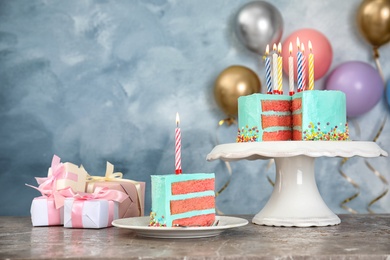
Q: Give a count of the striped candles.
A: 6